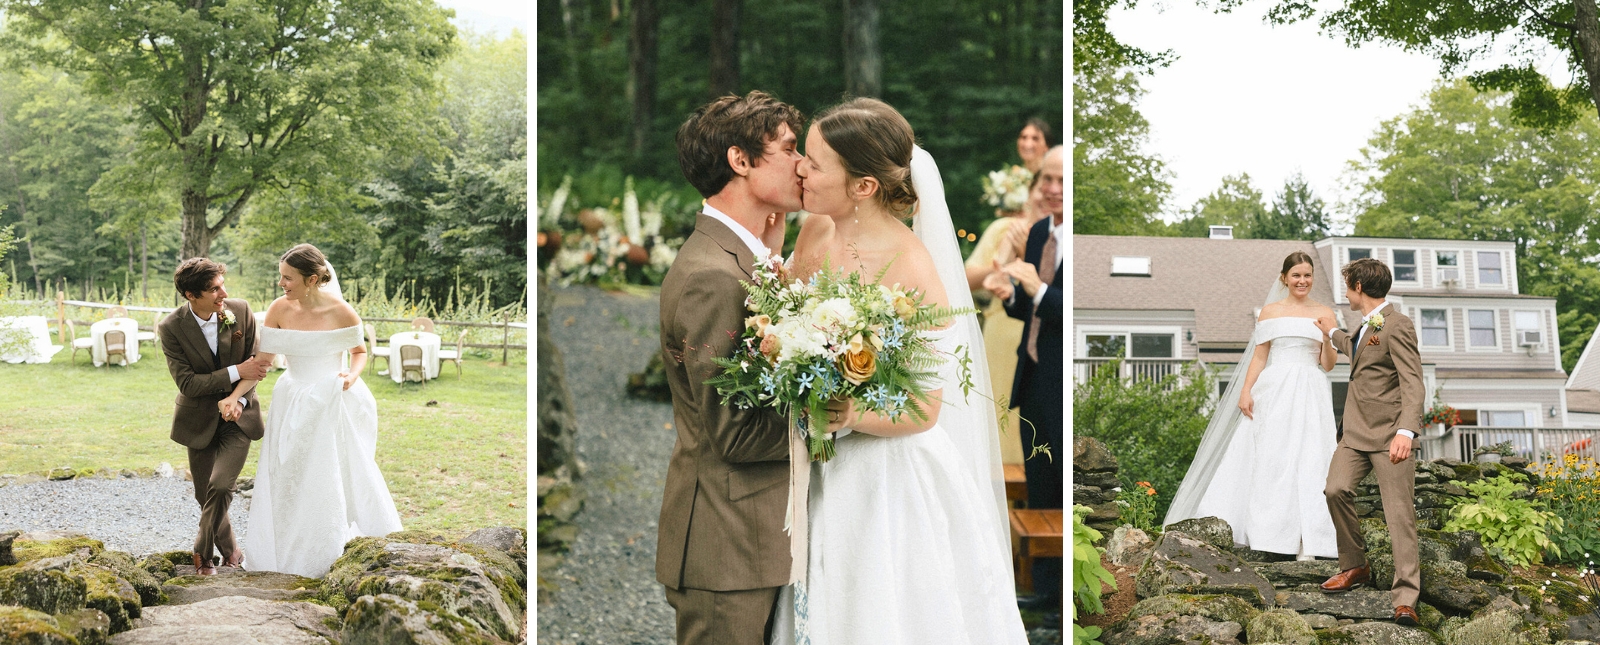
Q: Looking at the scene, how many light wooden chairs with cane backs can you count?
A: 8